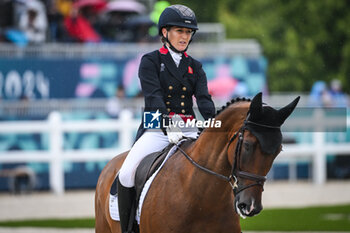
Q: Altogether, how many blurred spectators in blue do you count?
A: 2